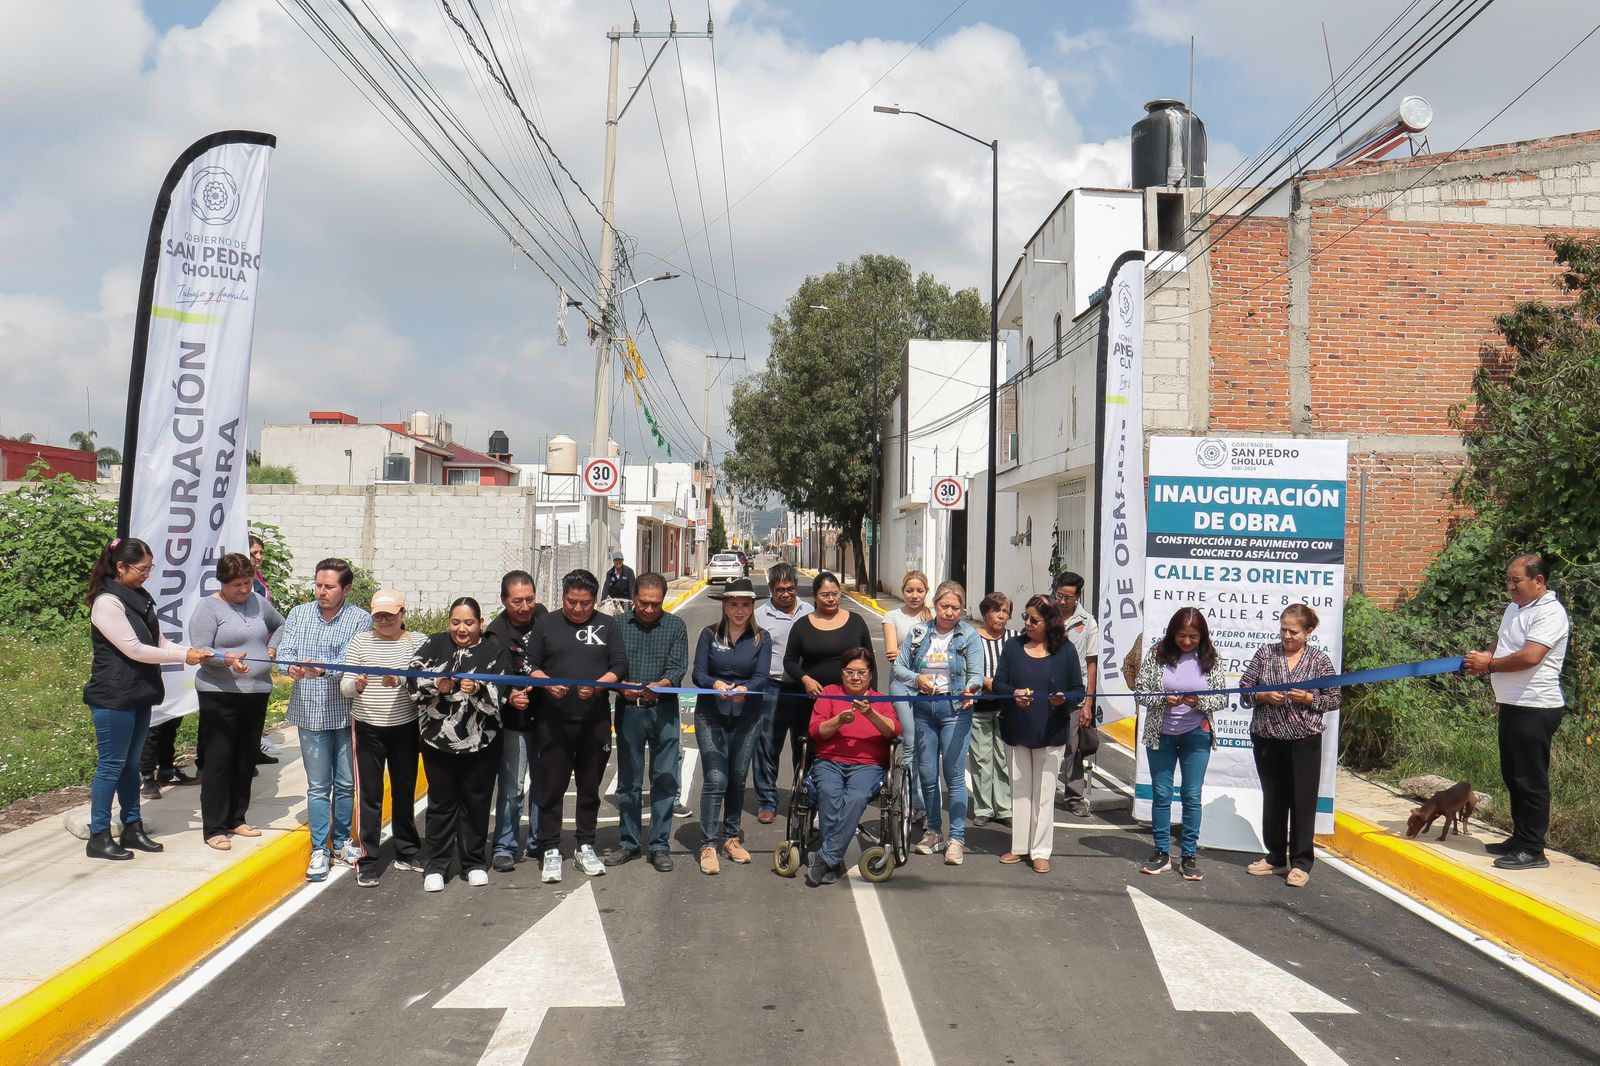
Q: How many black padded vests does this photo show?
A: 1